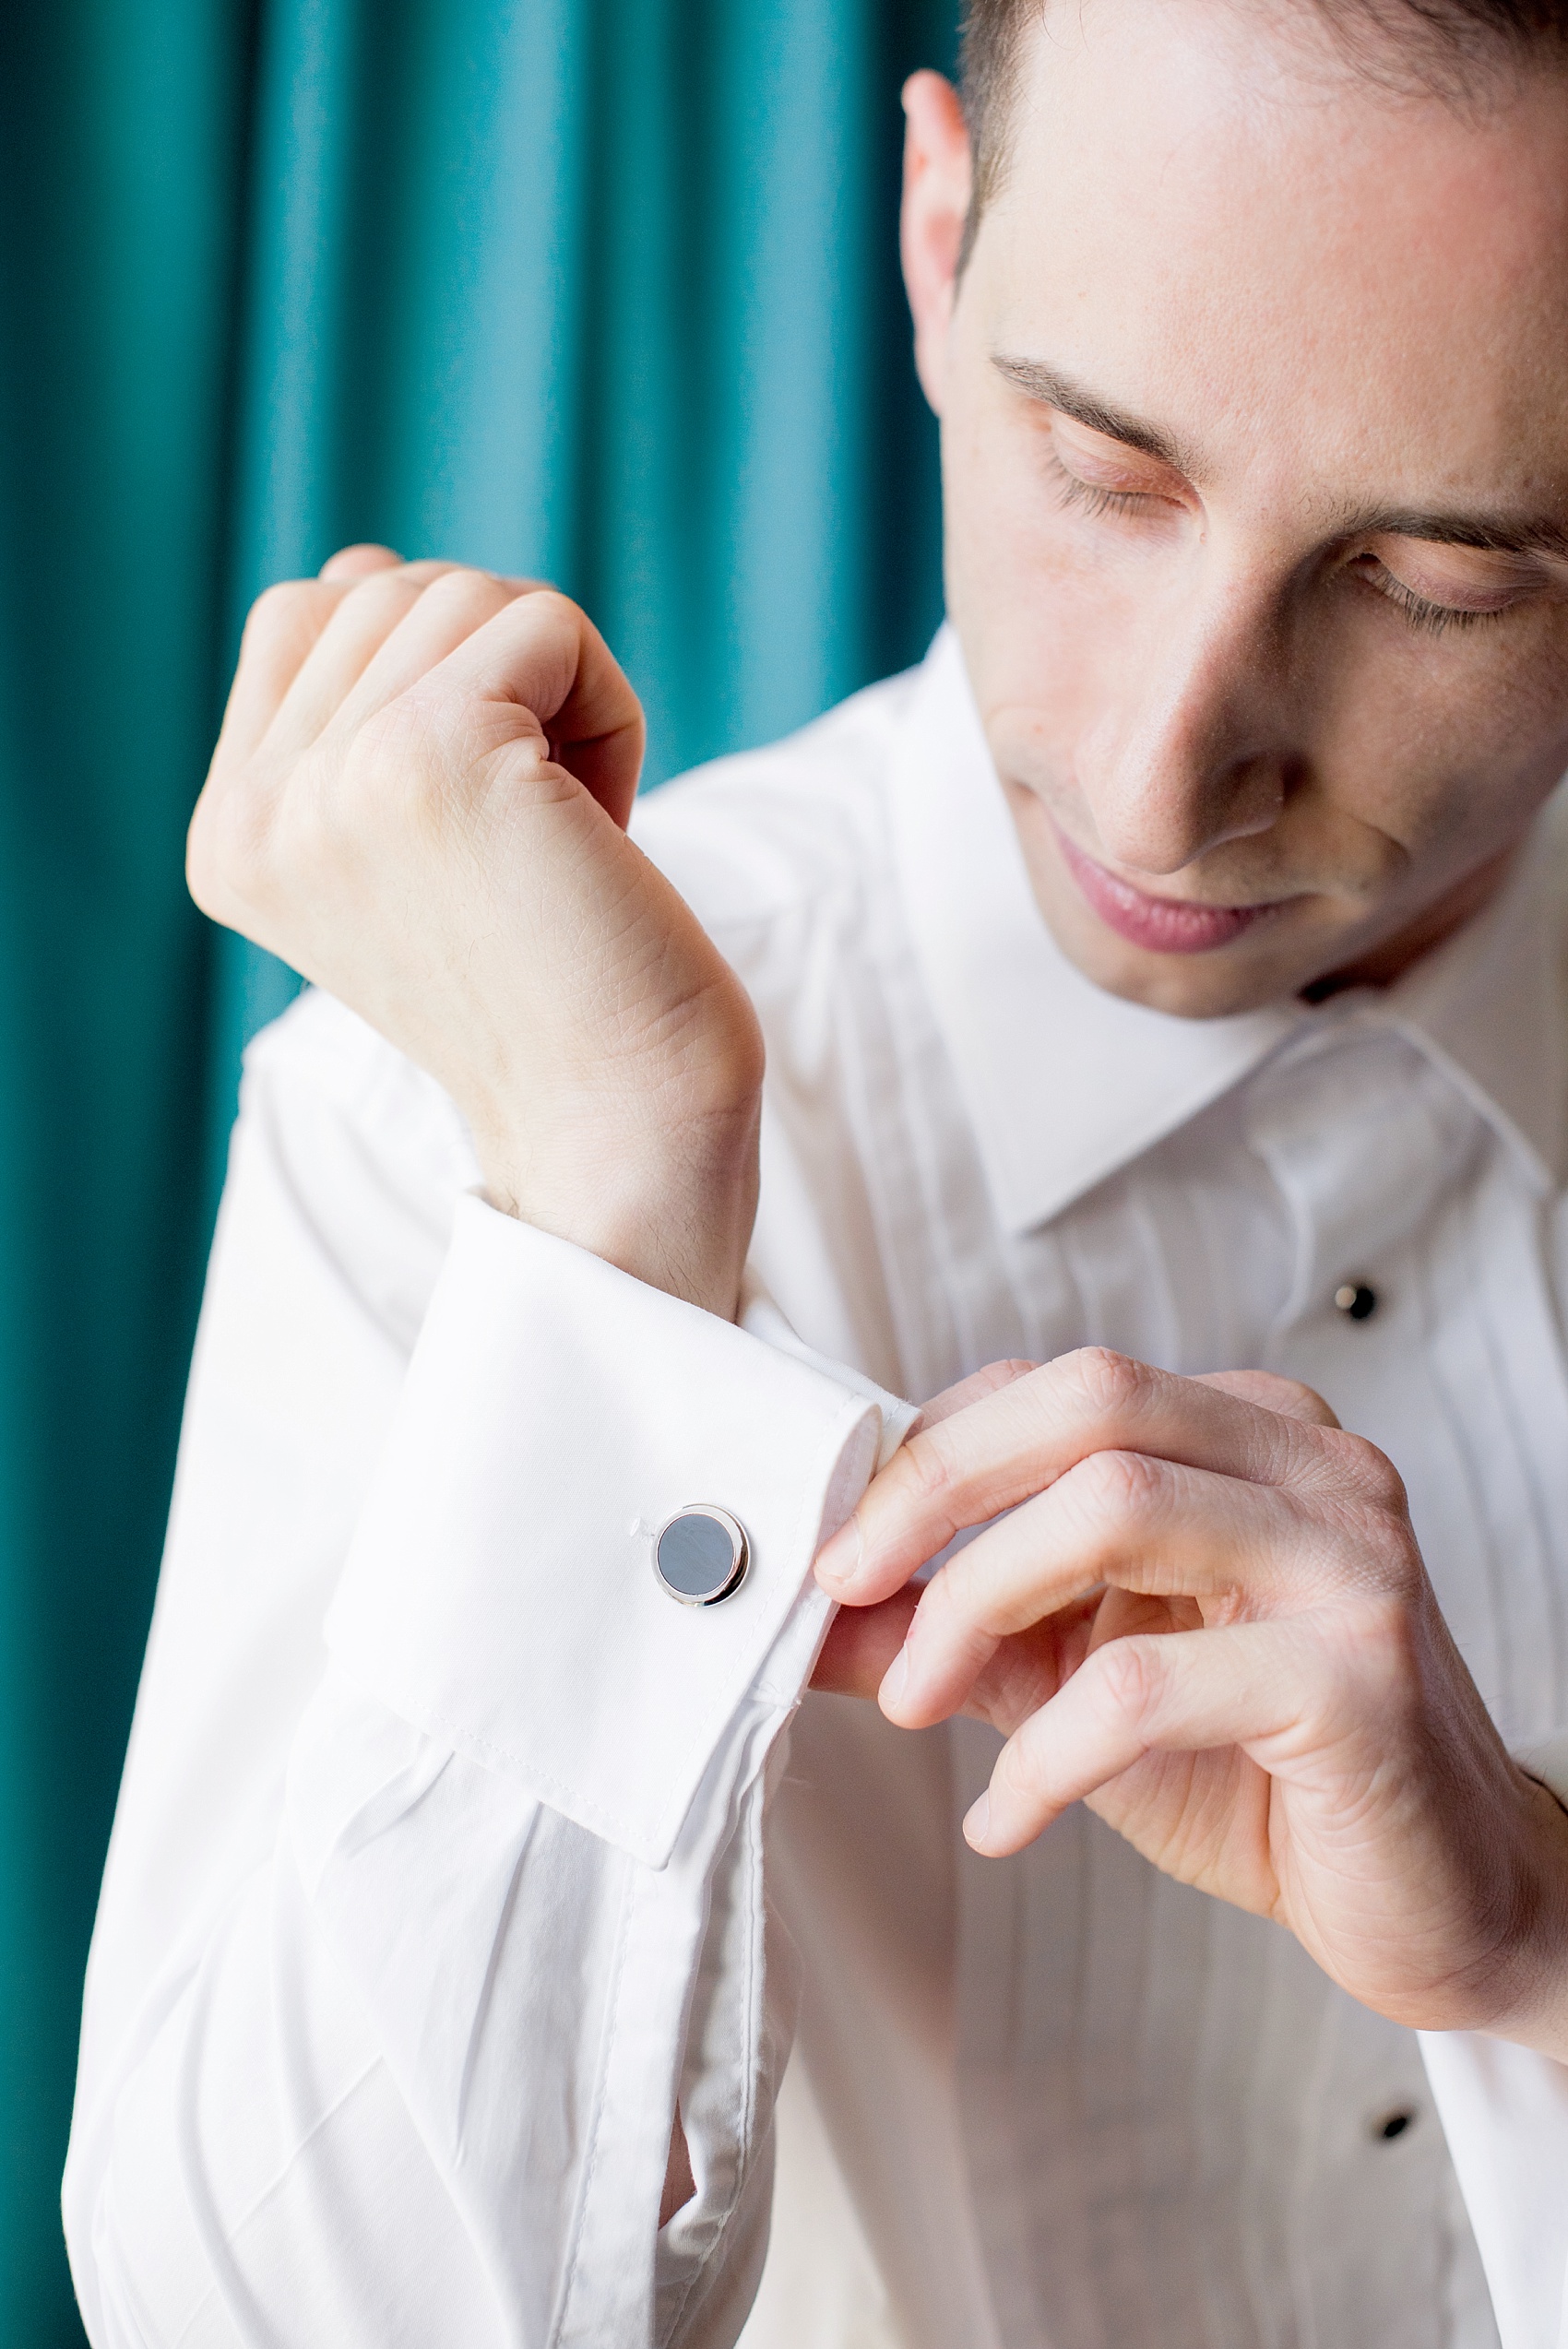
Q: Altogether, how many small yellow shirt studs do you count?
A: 0